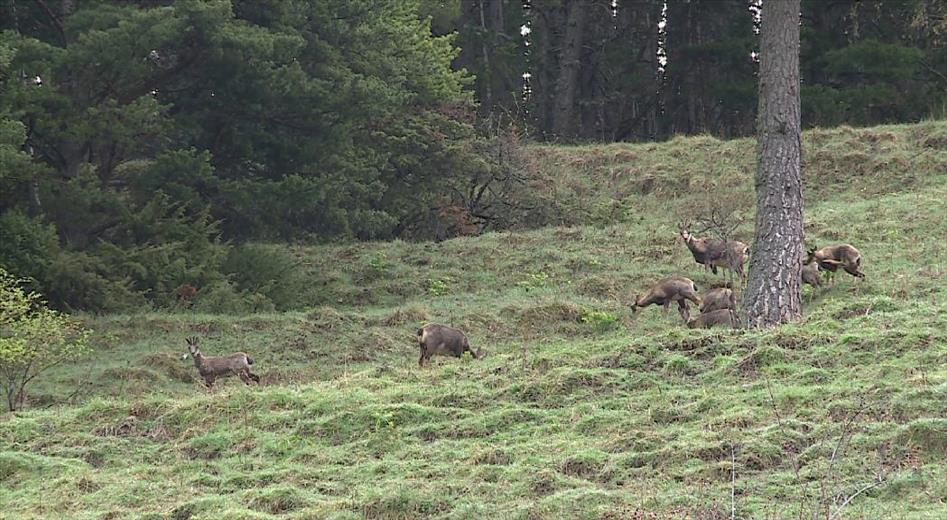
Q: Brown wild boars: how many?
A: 0